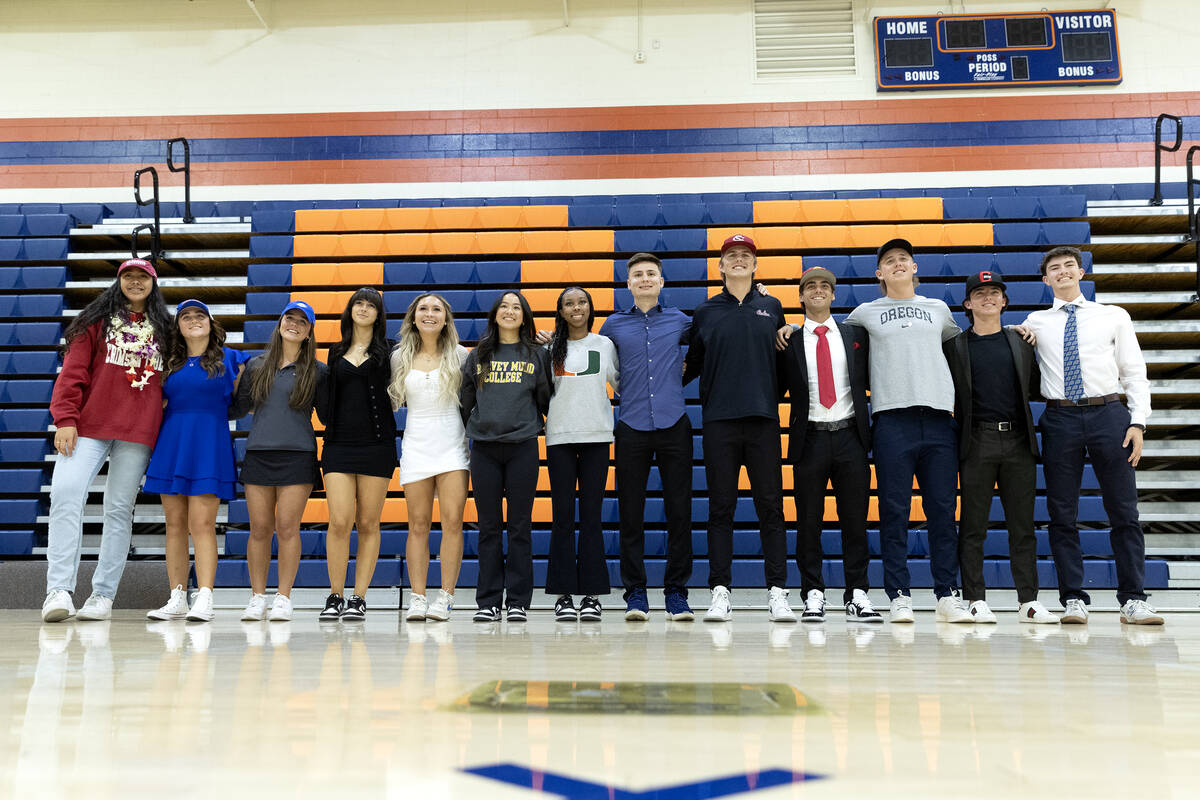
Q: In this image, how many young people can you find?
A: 13